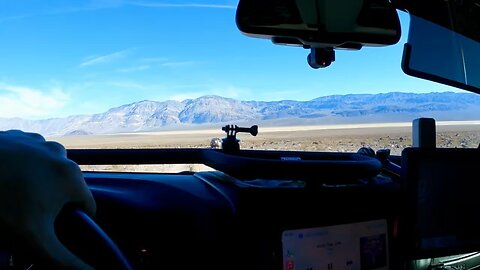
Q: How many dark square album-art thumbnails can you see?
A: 1